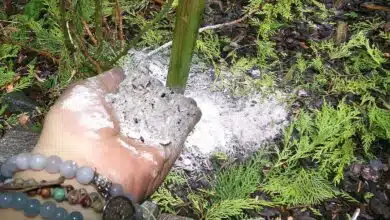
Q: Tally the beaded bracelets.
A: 3